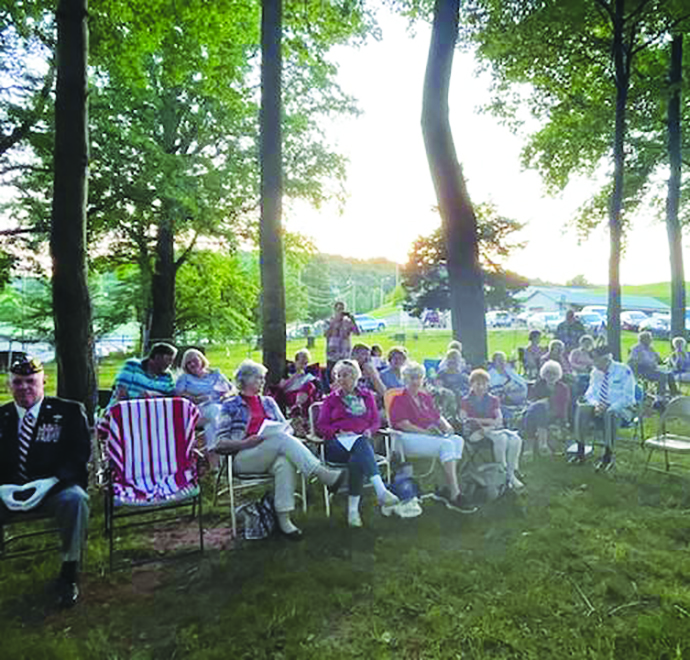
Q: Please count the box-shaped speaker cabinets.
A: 0